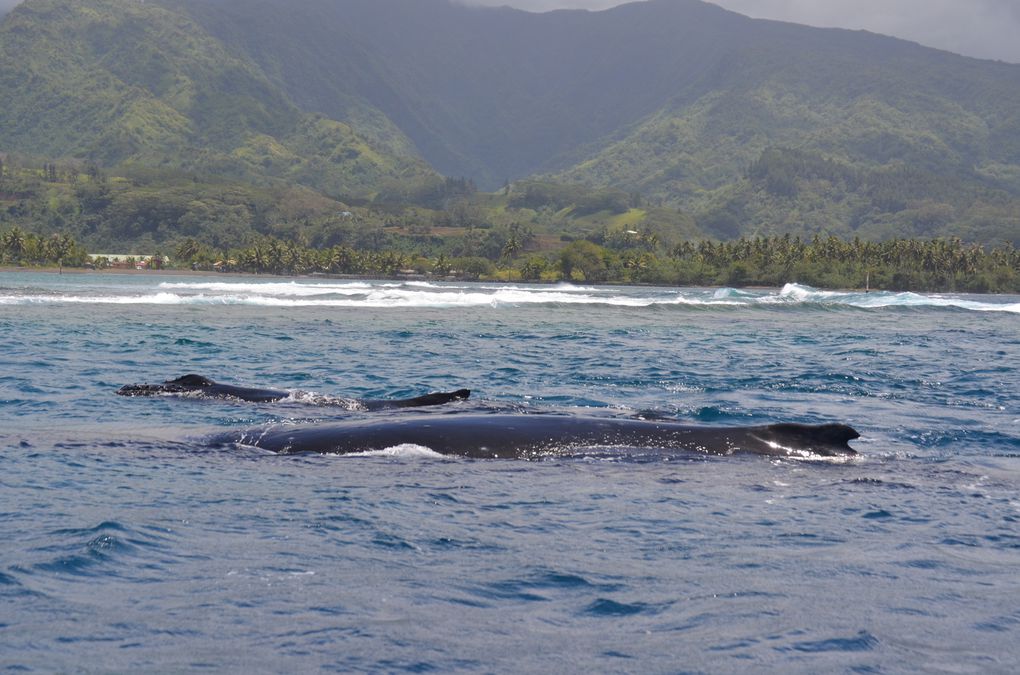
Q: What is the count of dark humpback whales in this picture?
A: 2